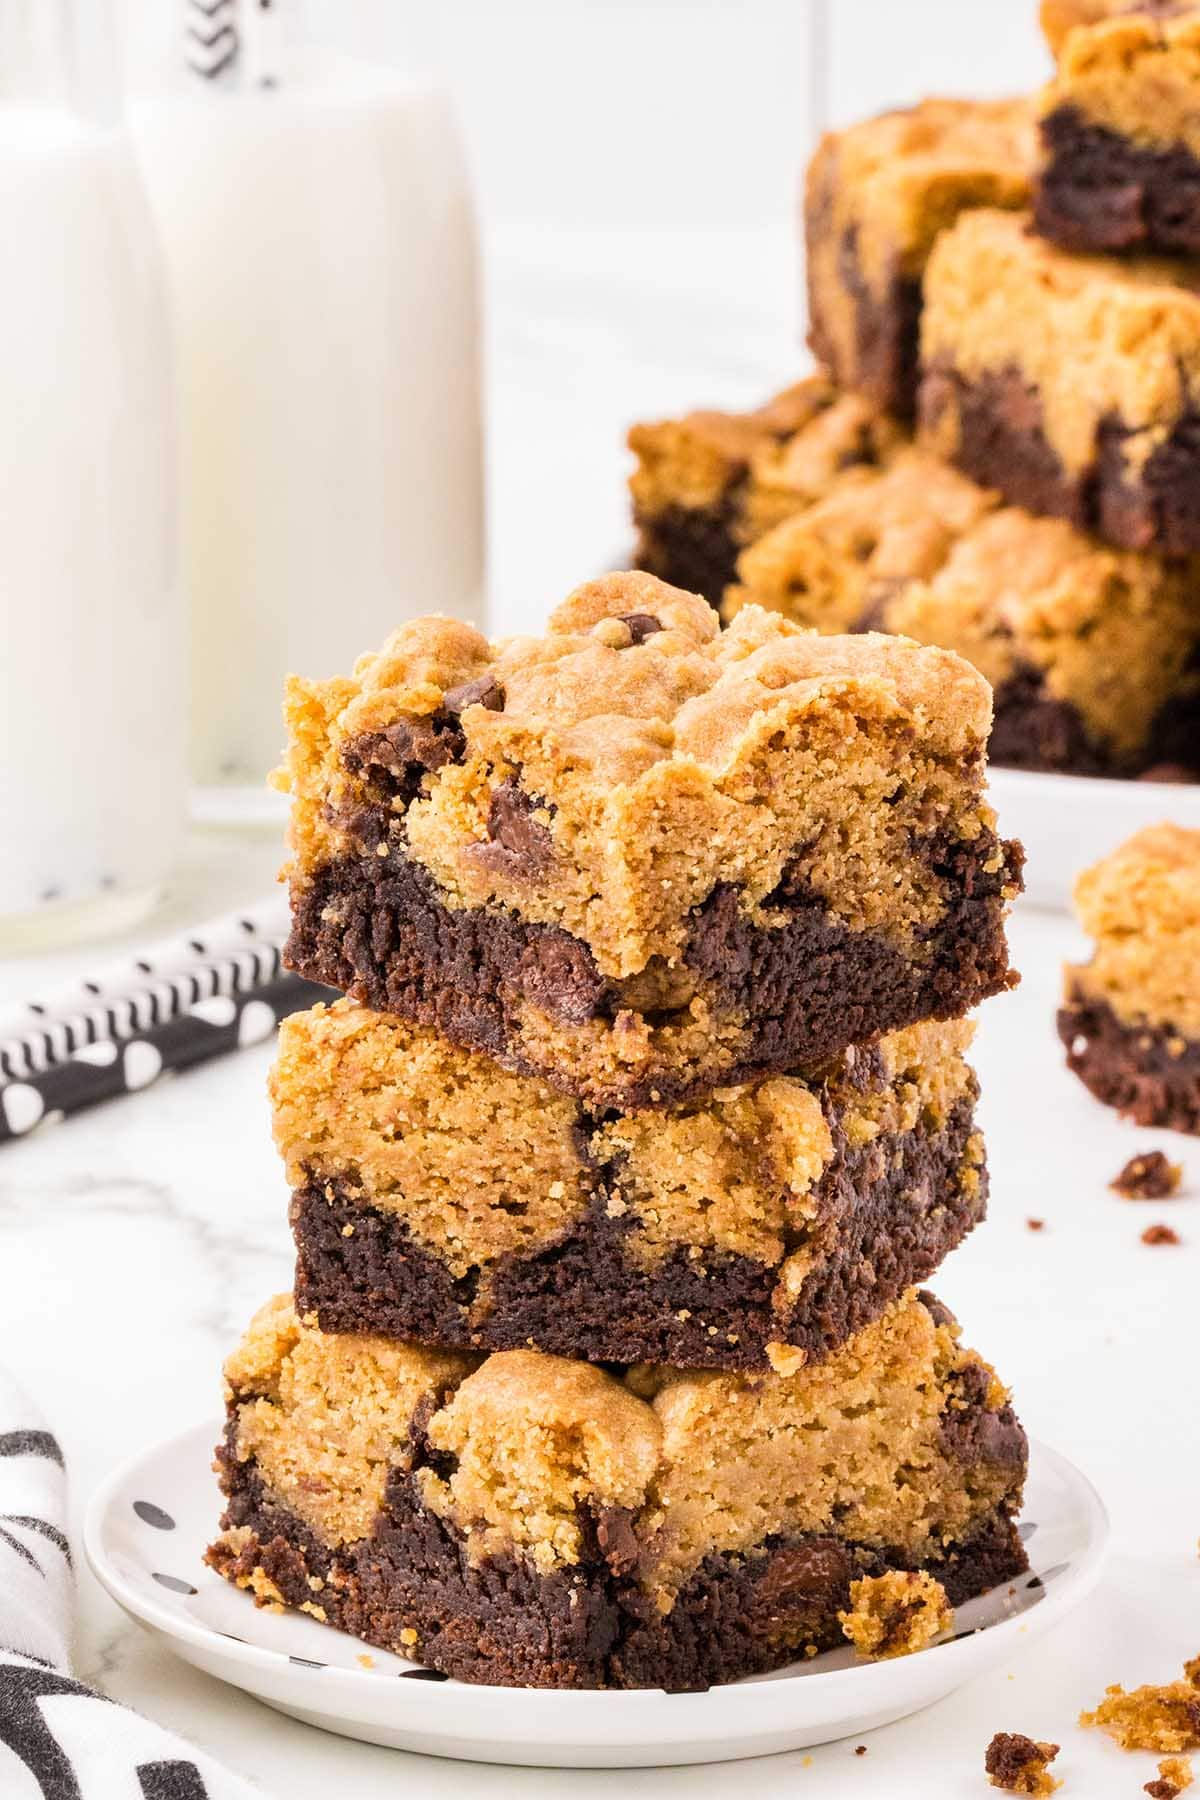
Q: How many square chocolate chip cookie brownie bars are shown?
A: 9